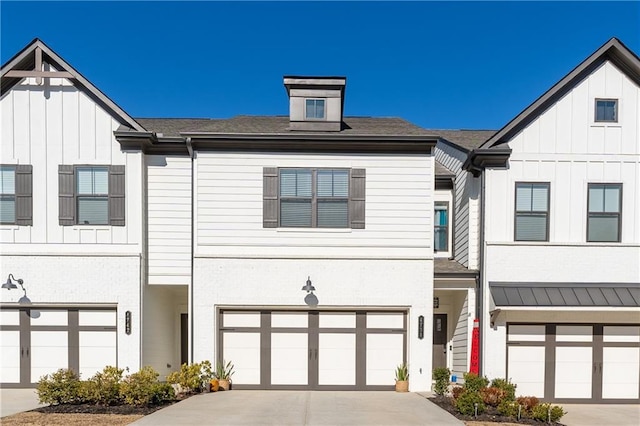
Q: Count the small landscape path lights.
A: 3